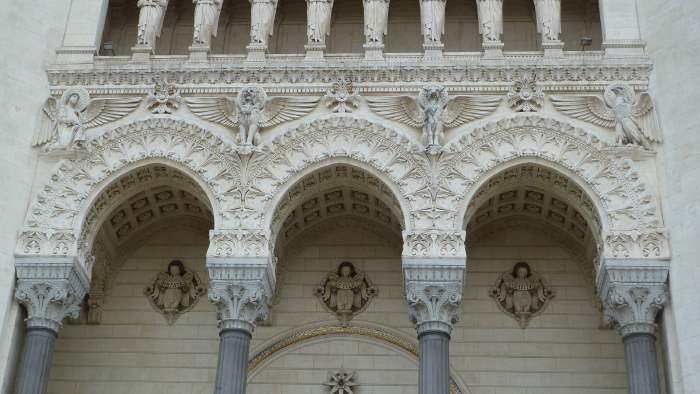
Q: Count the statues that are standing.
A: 8